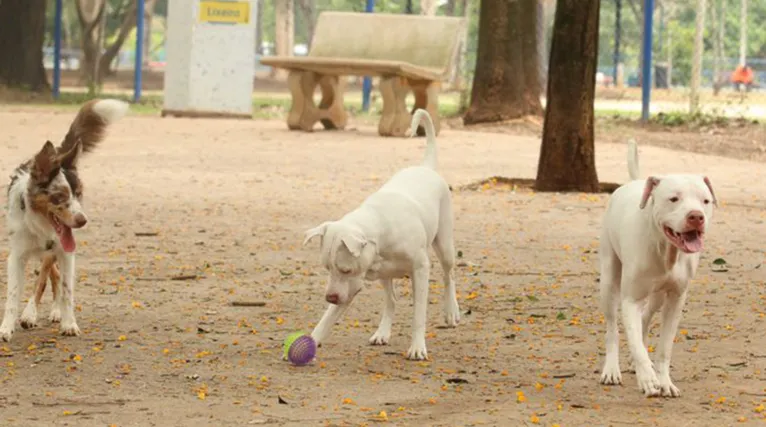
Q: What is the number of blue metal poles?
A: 4